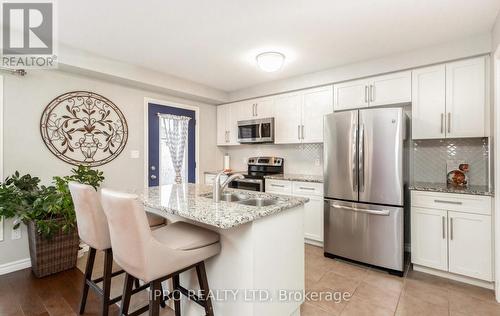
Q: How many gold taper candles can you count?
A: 0